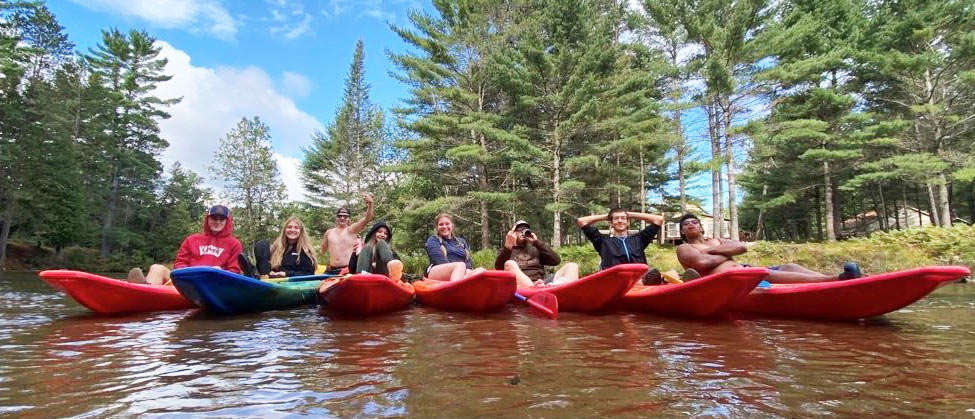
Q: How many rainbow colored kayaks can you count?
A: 1